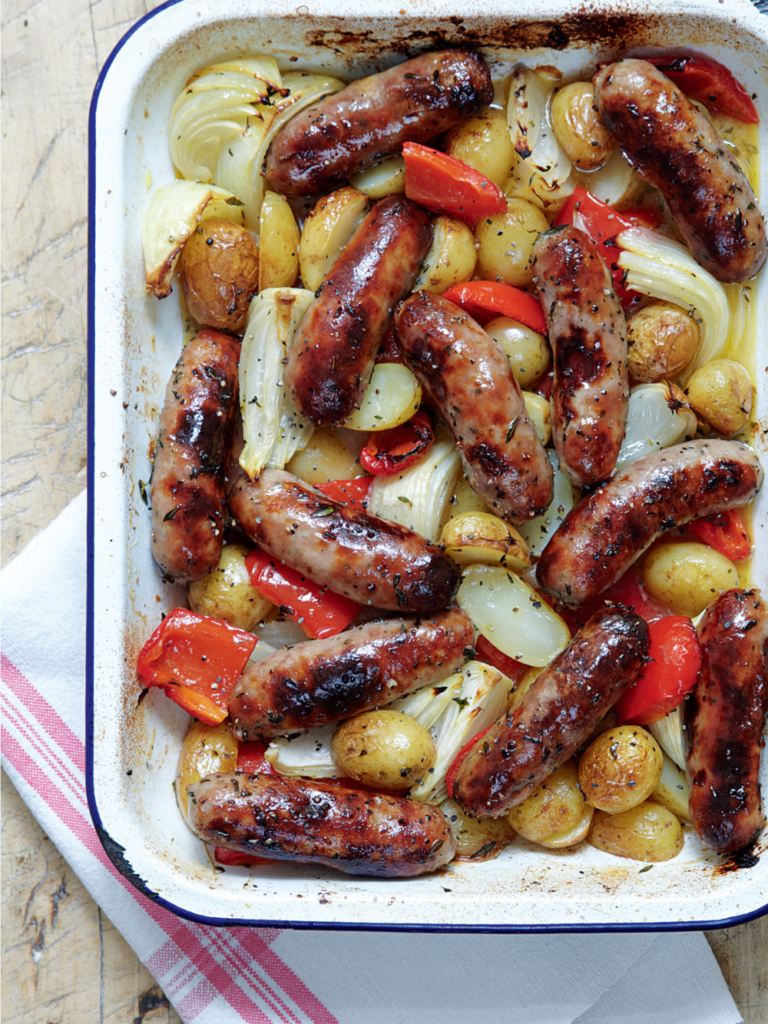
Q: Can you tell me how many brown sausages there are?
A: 12